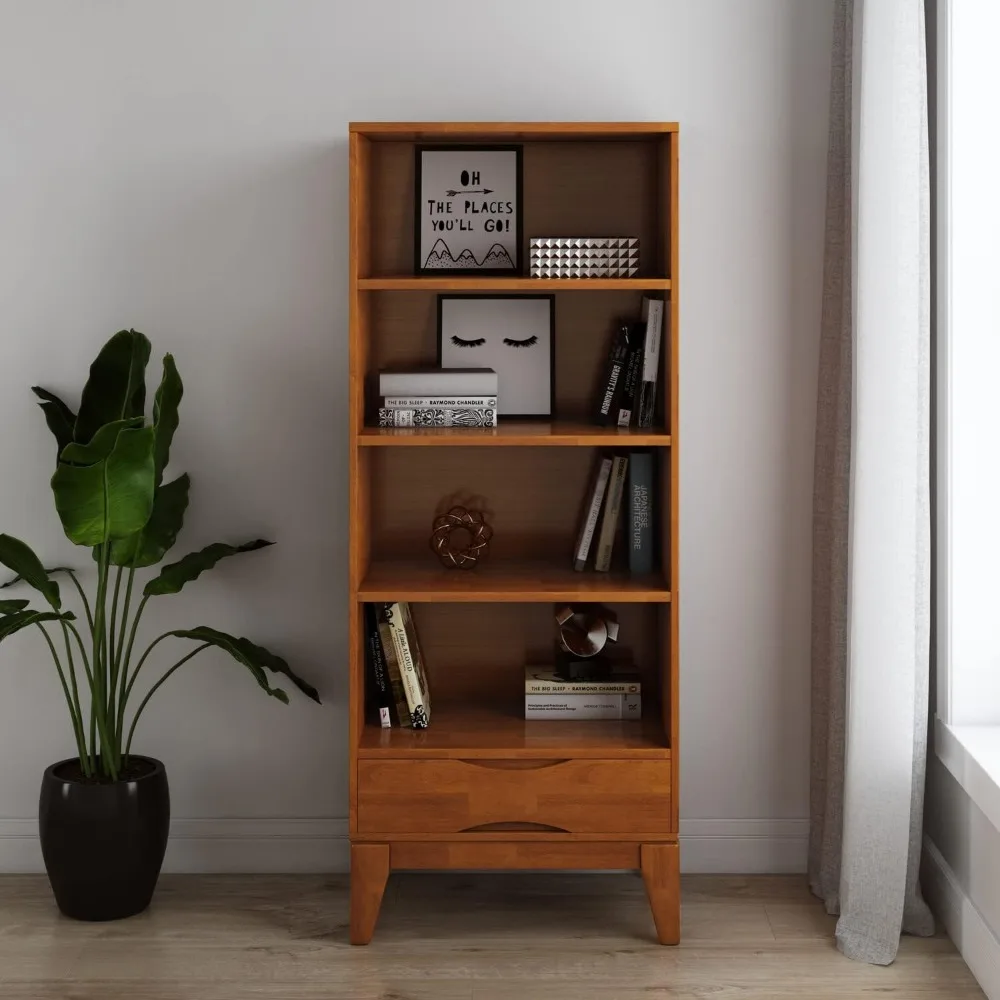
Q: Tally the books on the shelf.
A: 14